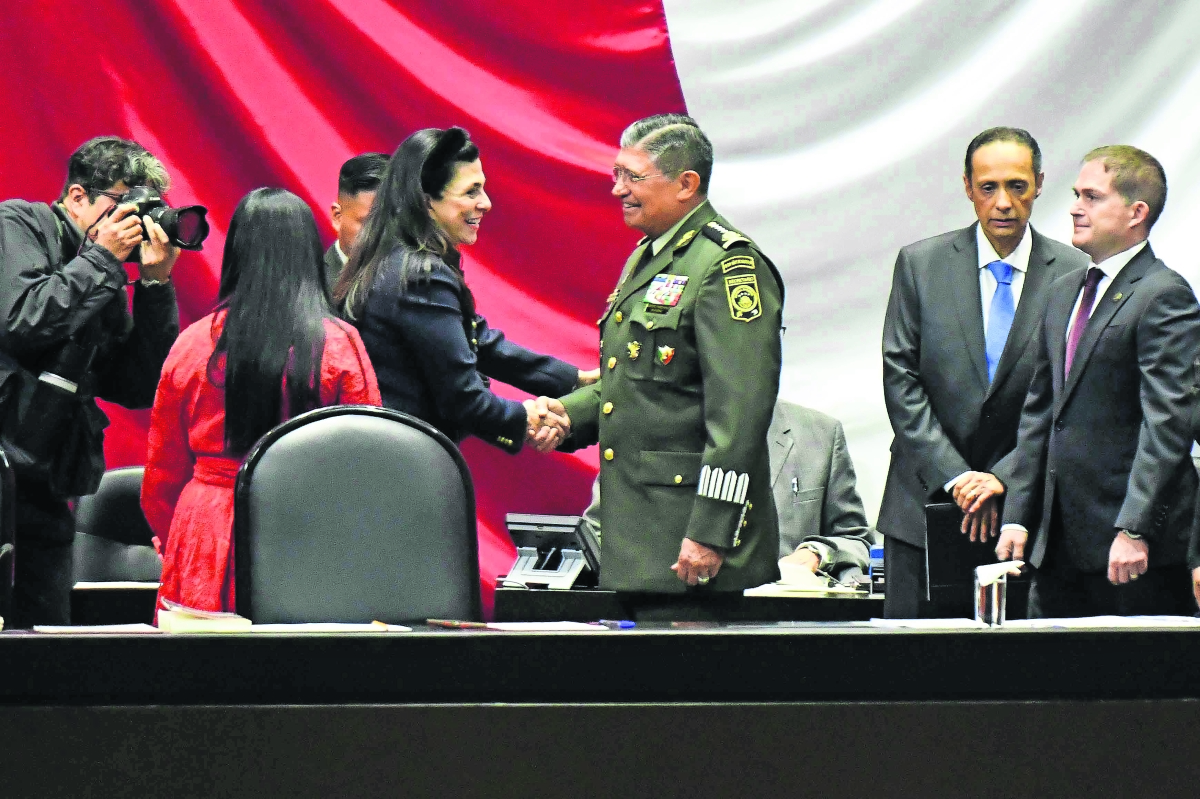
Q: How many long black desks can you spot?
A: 1